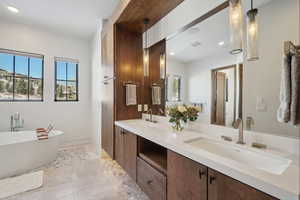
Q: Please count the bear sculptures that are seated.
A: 0